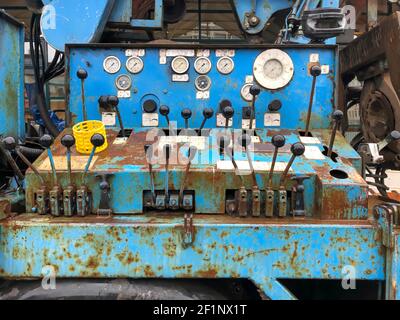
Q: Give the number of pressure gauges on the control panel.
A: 9